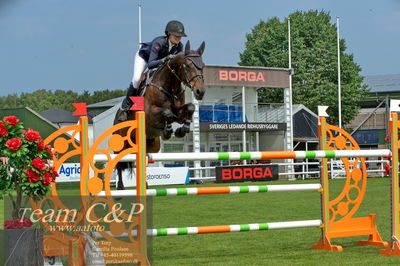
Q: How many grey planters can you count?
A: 1